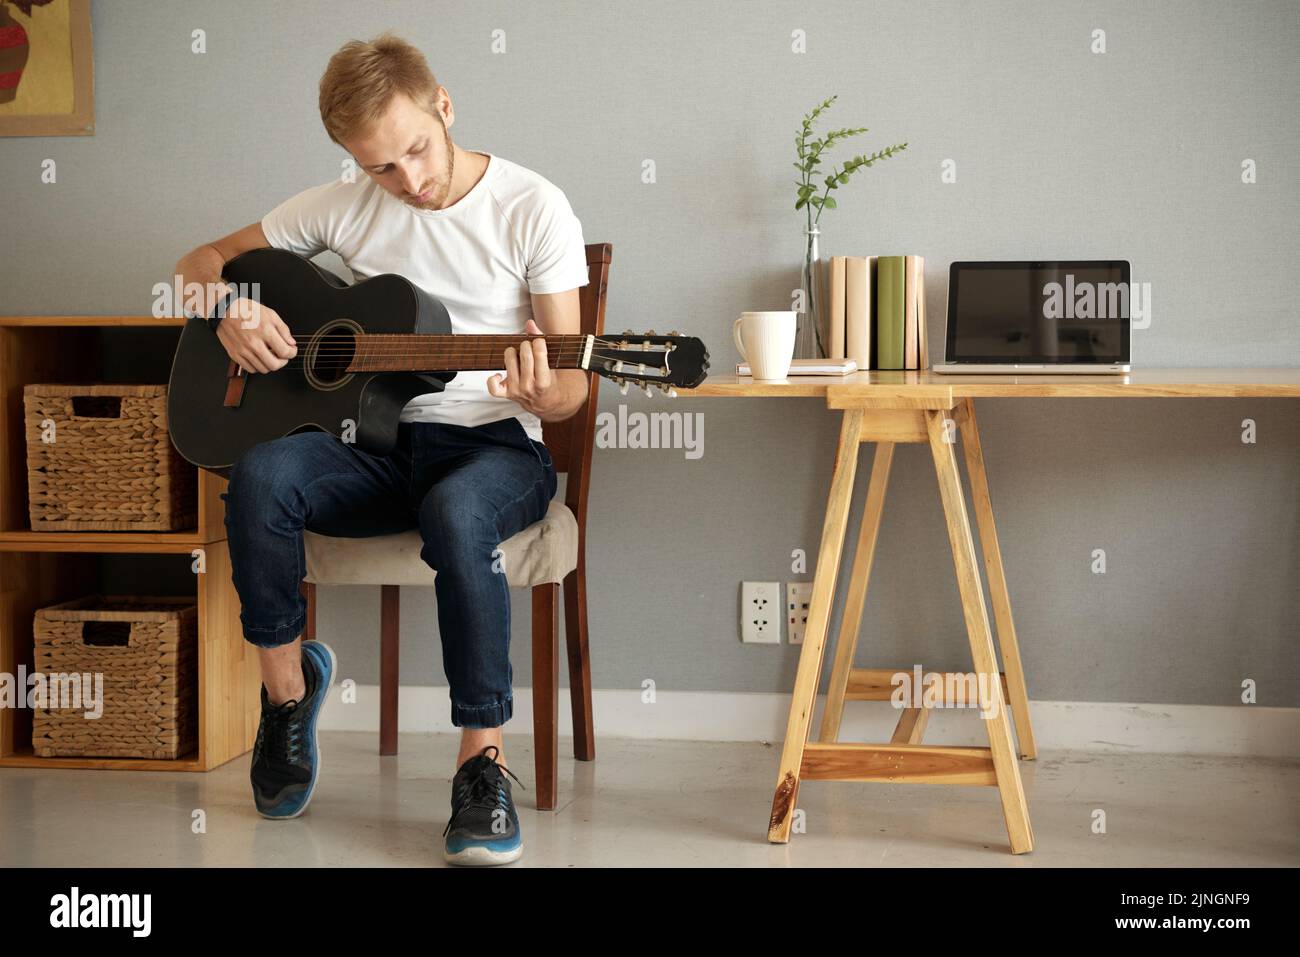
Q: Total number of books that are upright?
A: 5